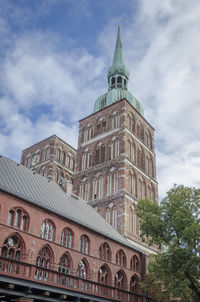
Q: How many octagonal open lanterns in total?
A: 1